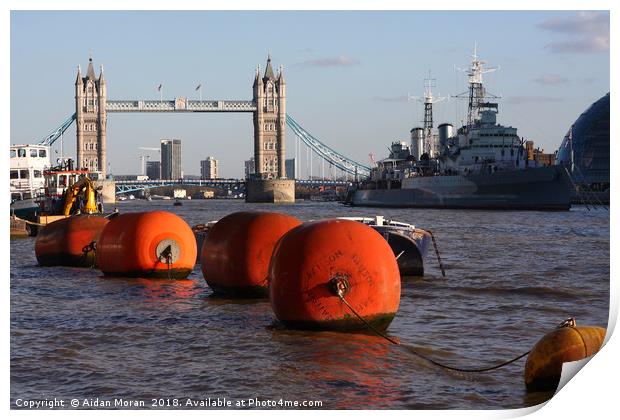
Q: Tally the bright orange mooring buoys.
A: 4